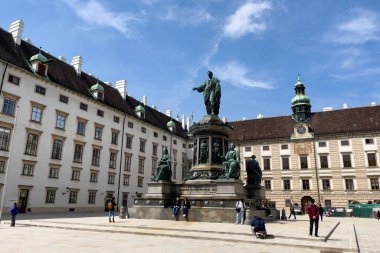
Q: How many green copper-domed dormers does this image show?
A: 4